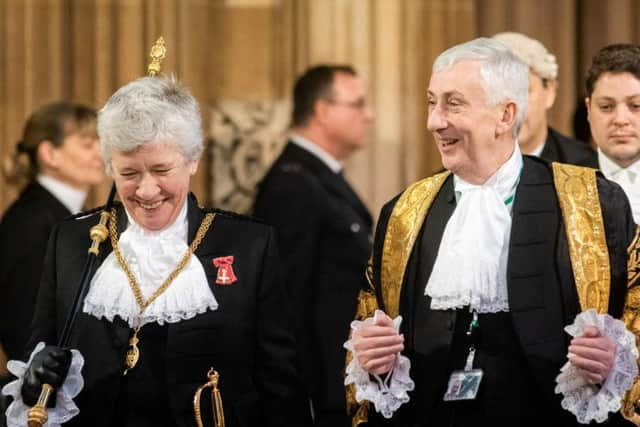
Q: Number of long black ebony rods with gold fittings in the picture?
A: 1